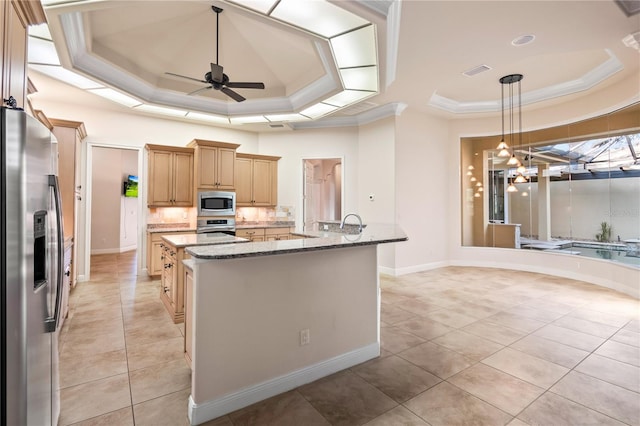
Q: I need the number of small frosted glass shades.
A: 6